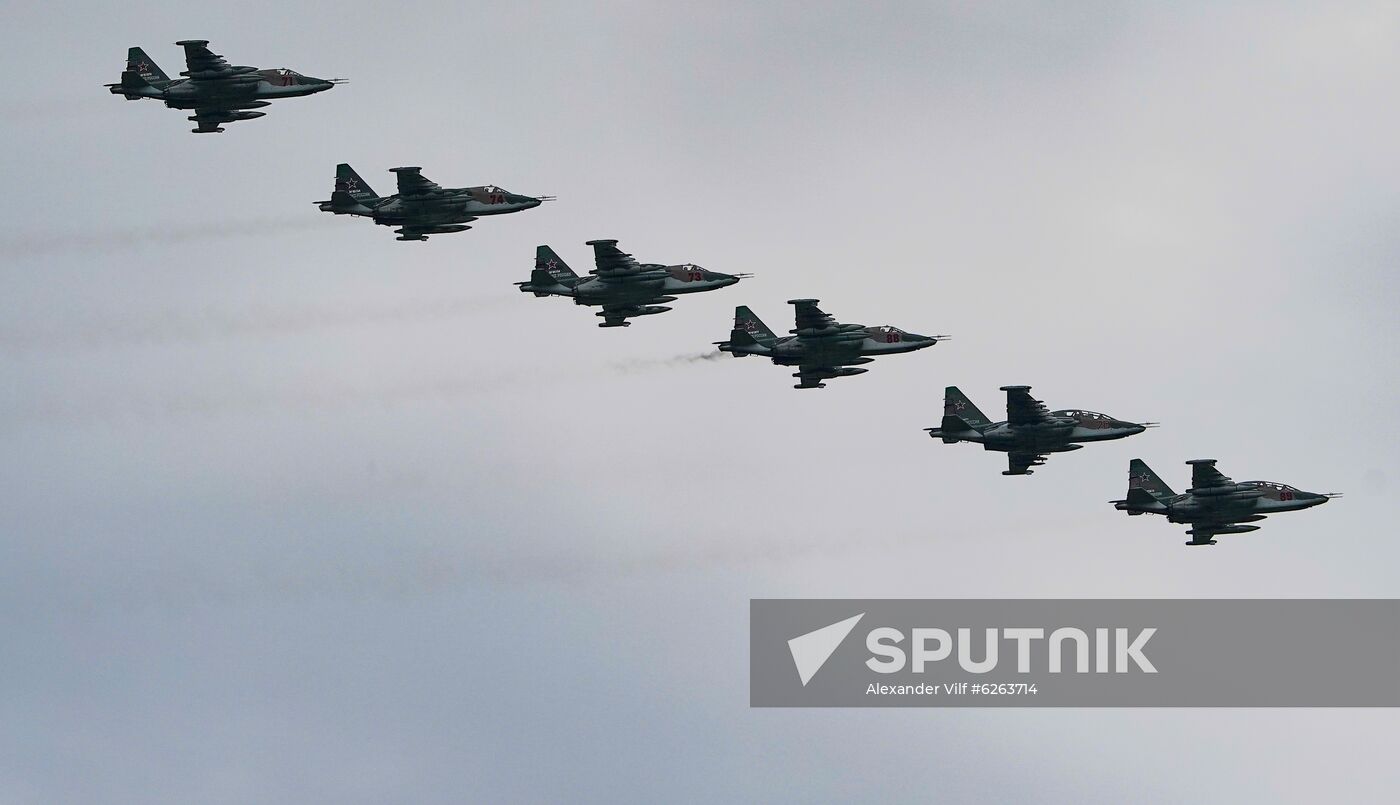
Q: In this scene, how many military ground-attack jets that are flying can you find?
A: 6